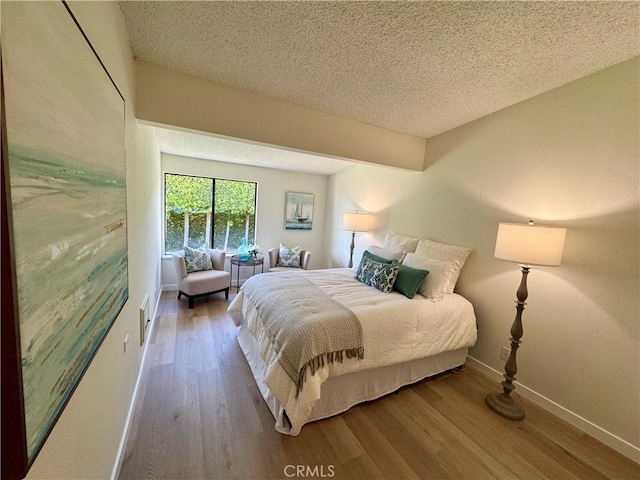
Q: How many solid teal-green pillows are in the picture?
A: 2